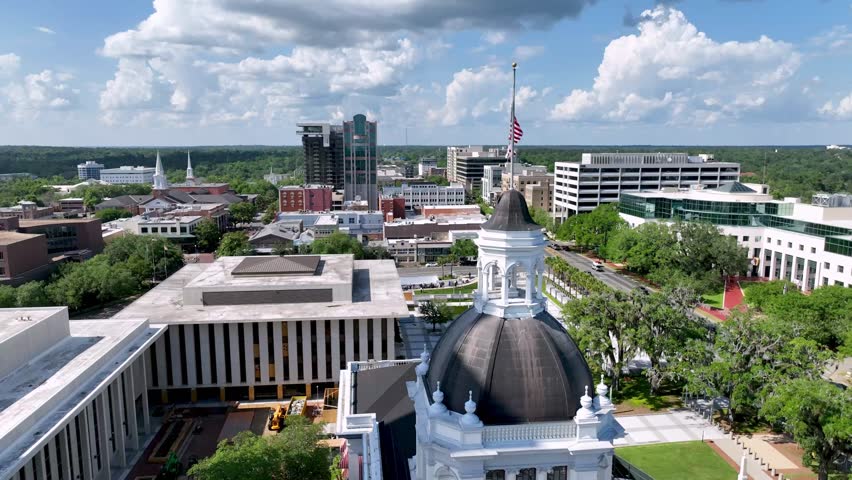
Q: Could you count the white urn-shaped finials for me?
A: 5